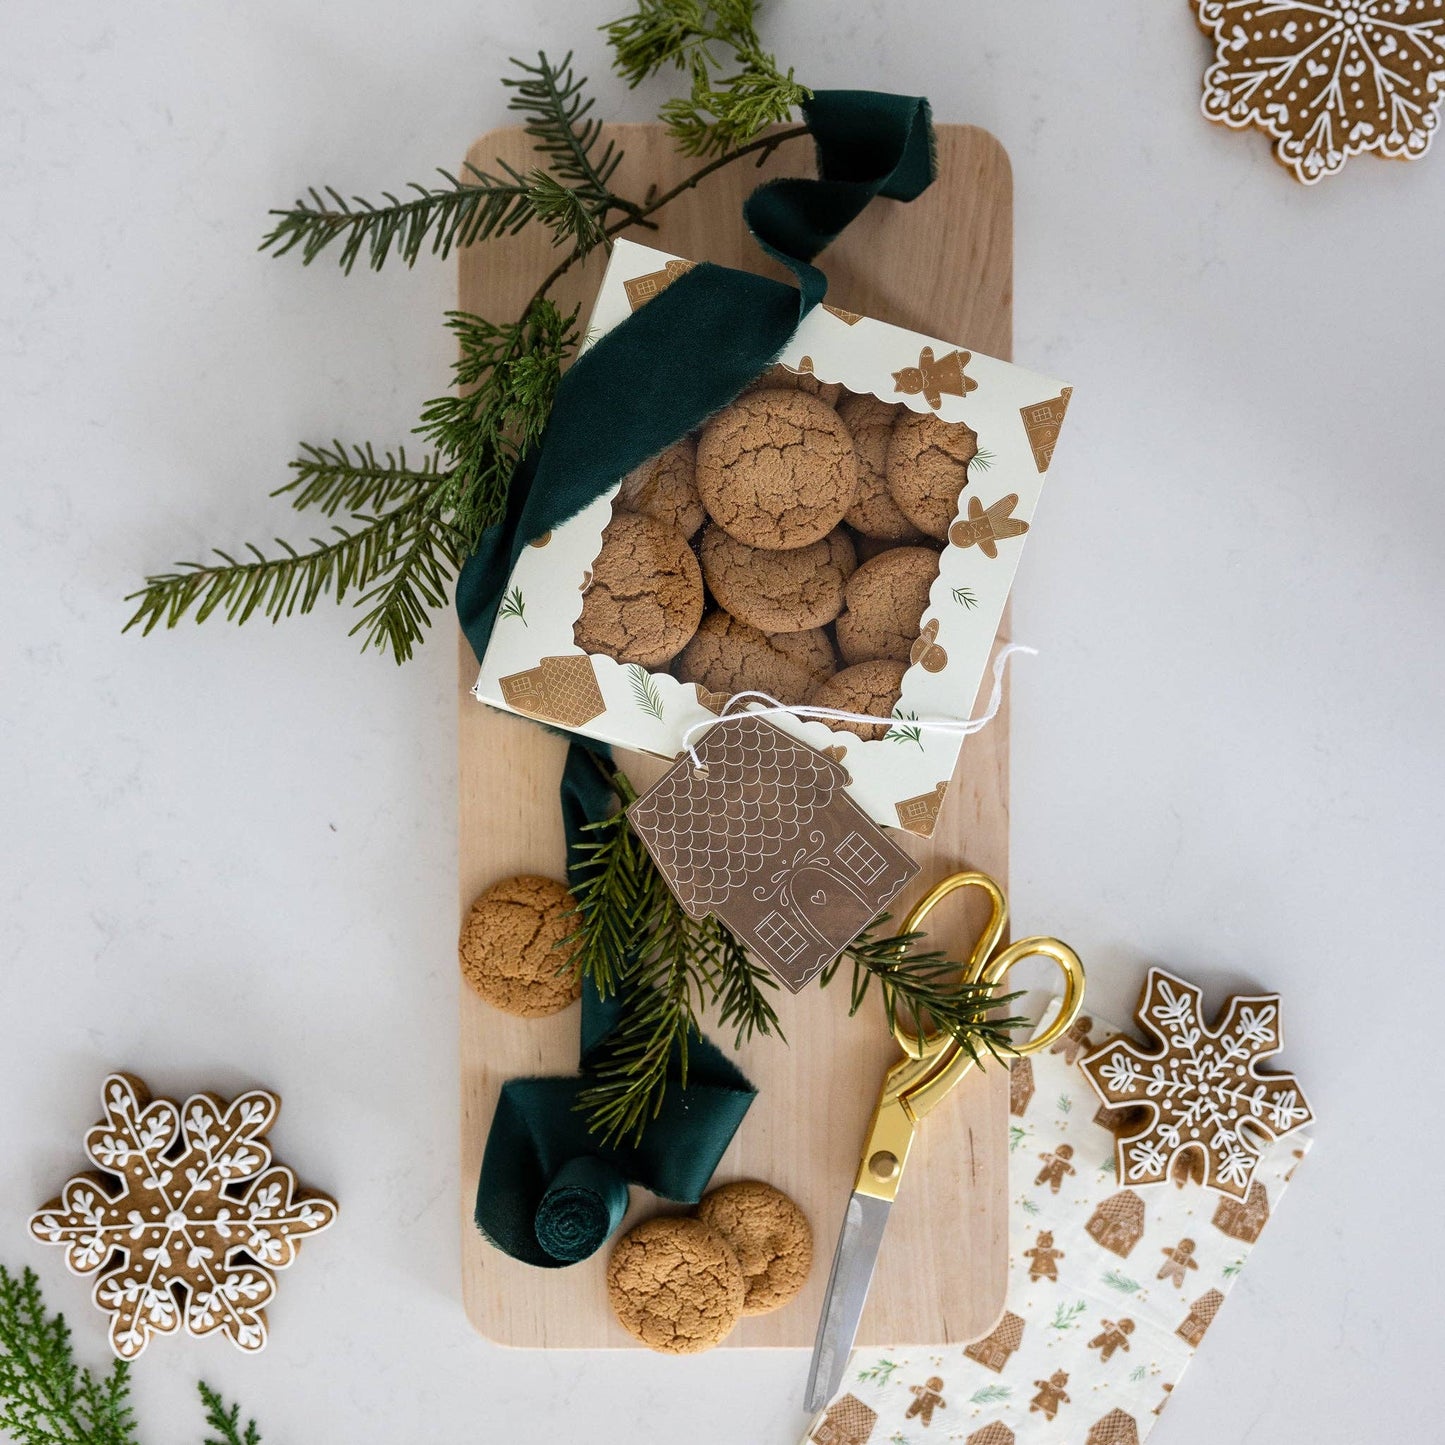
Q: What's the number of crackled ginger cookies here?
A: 13